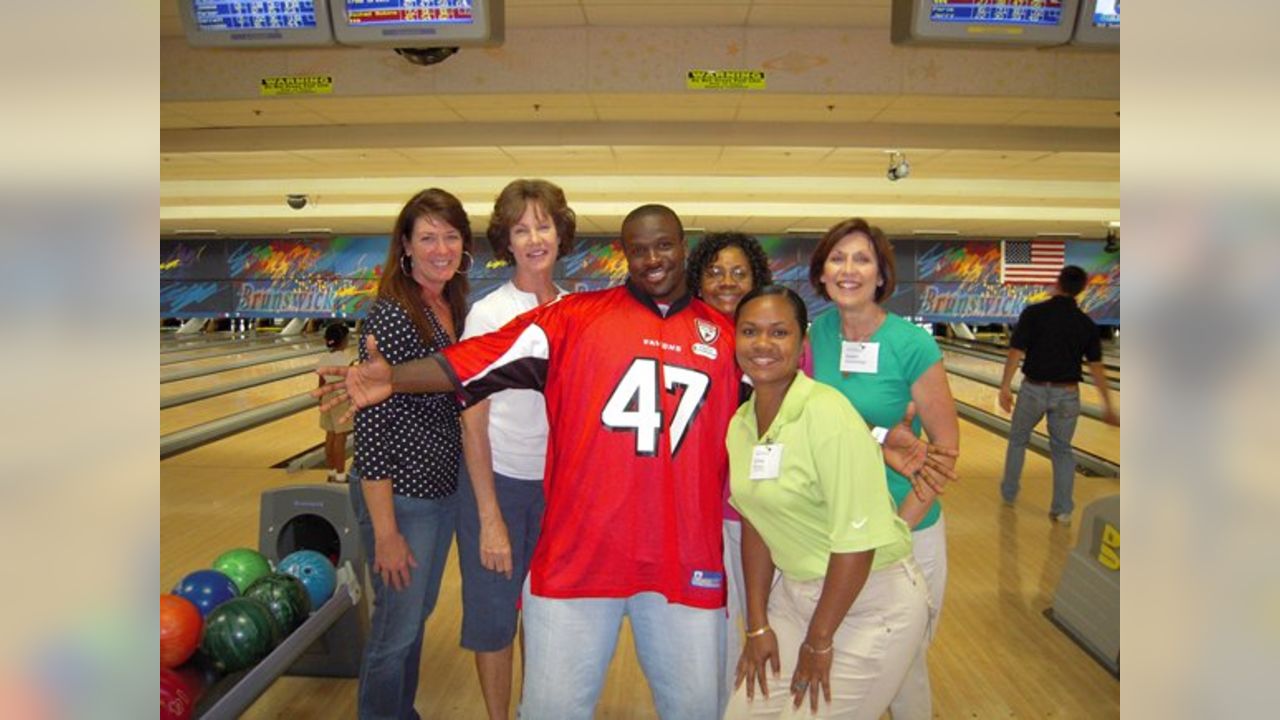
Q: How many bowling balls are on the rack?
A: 7